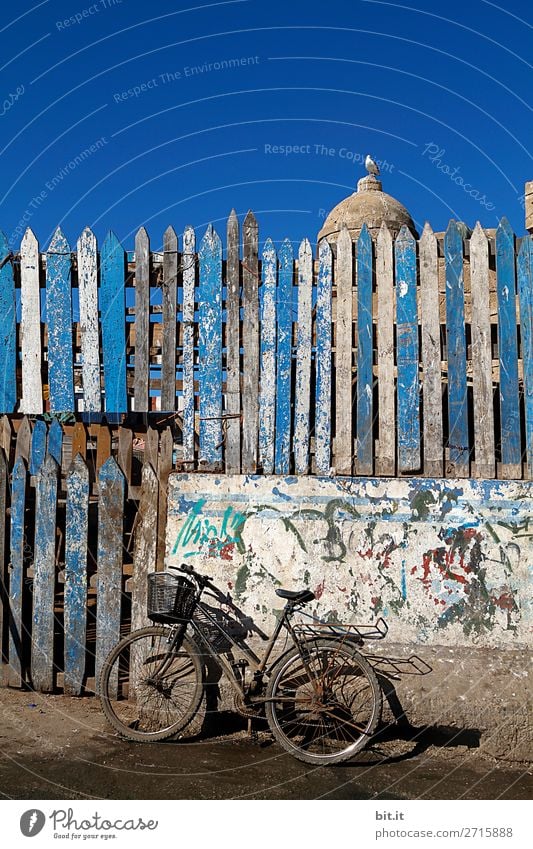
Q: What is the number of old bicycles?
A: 1